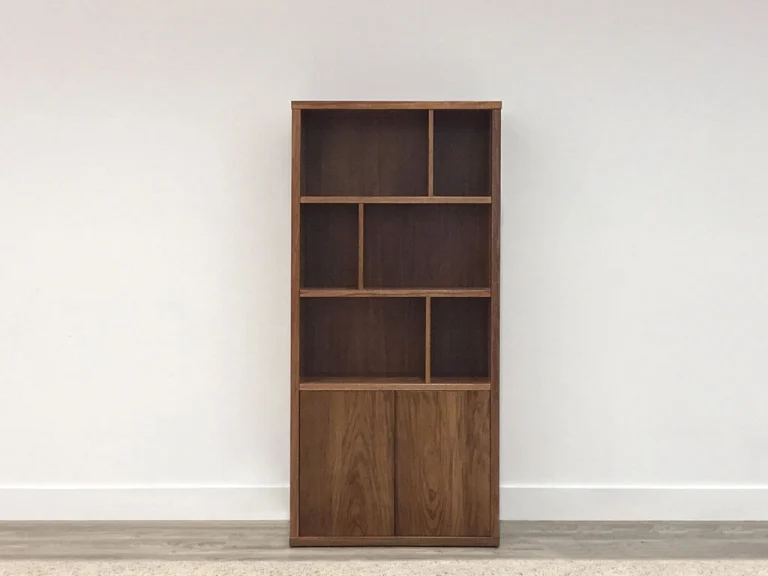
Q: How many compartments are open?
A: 6